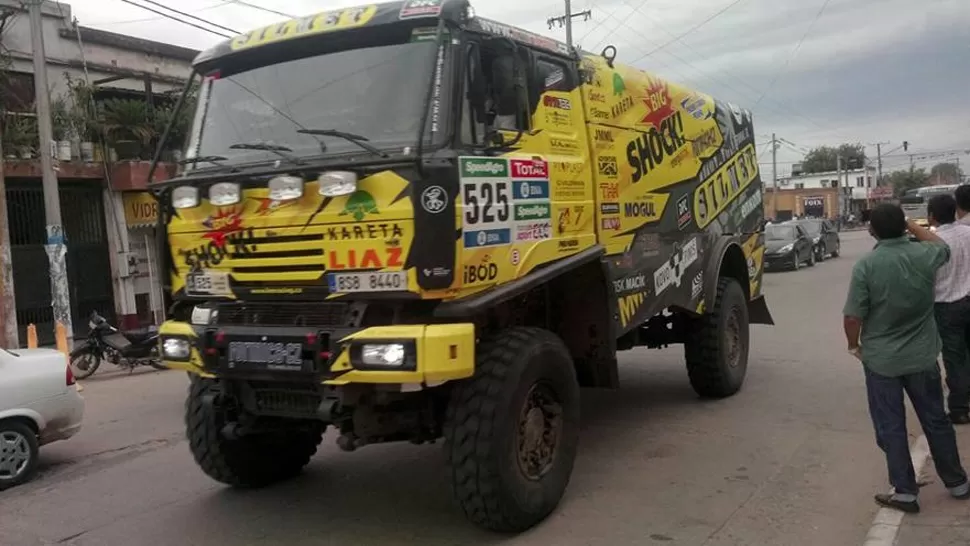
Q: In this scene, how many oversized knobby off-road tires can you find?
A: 3